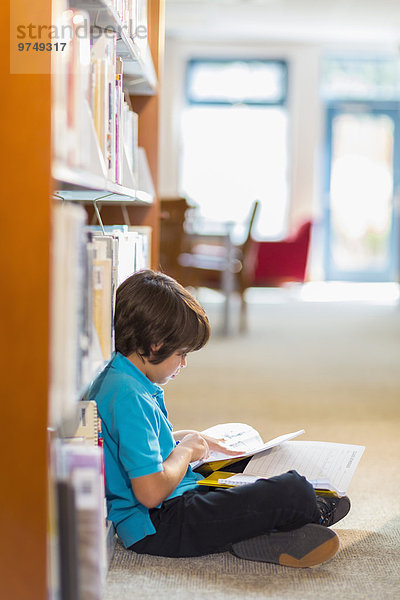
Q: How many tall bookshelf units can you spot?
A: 1